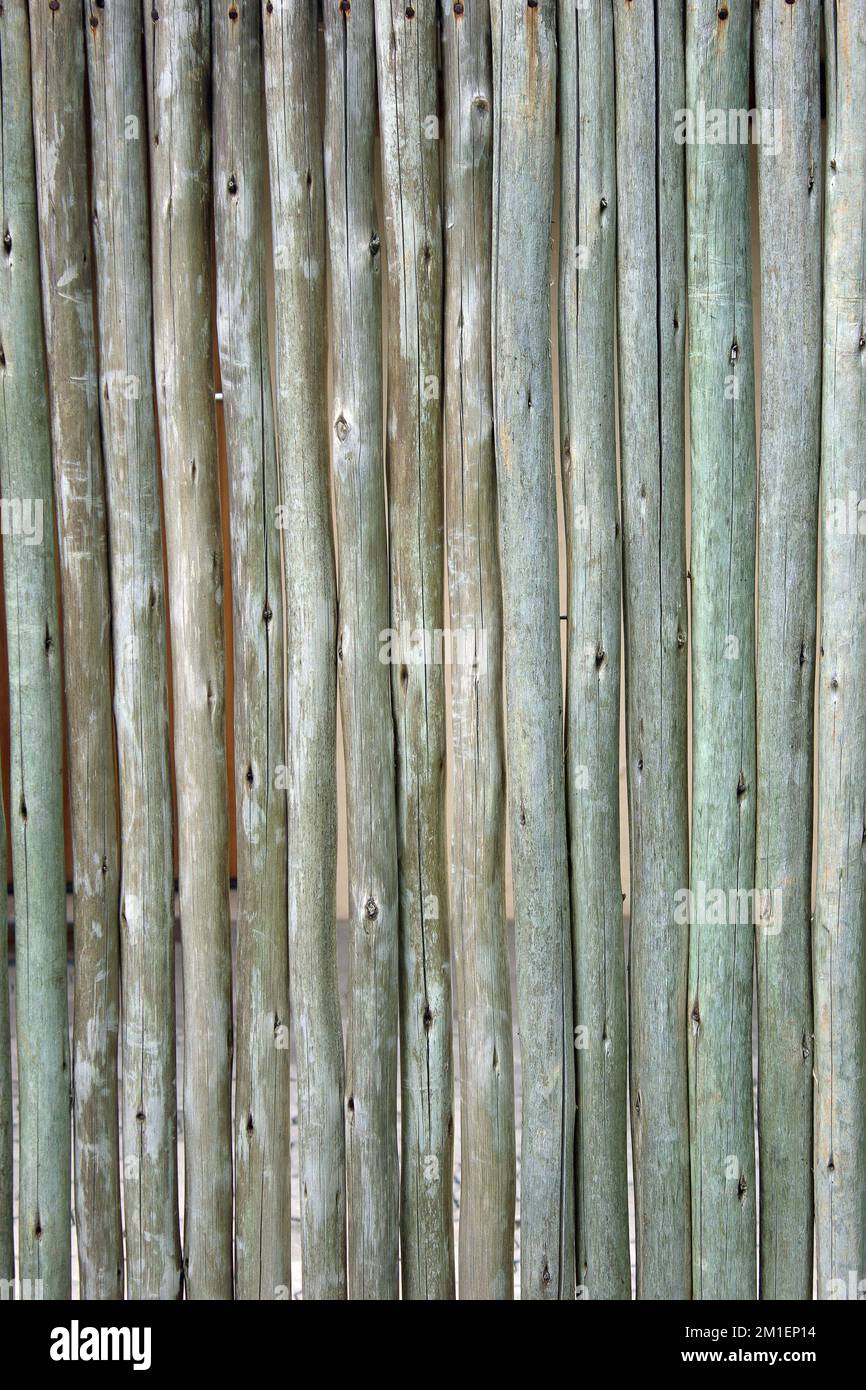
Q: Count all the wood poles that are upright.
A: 15